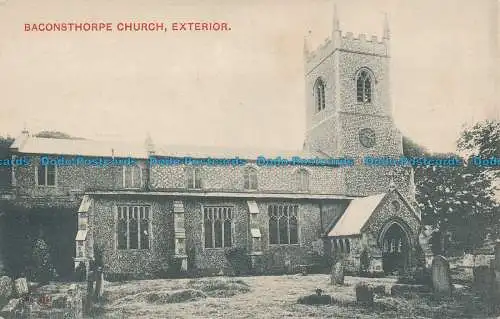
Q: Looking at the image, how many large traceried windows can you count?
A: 3